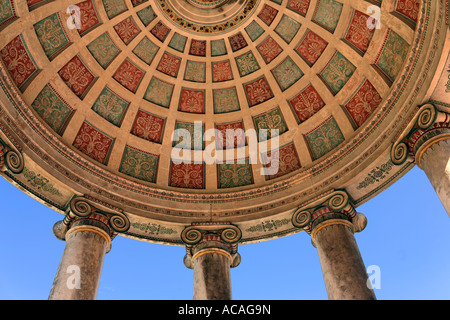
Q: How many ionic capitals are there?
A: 5